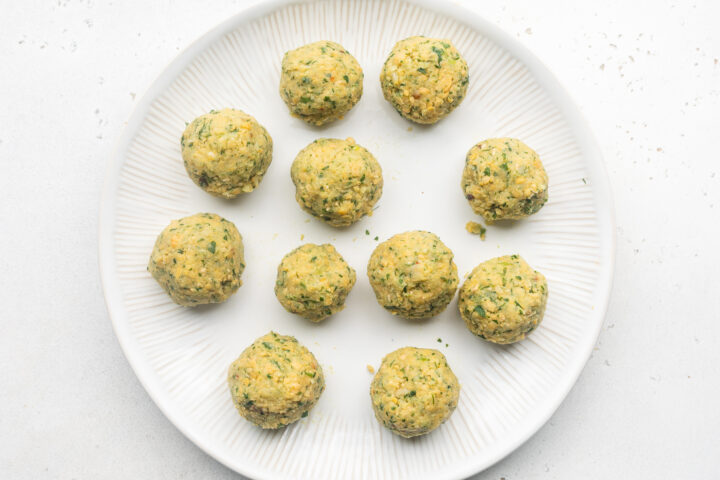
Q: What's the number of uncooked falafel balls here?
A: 11